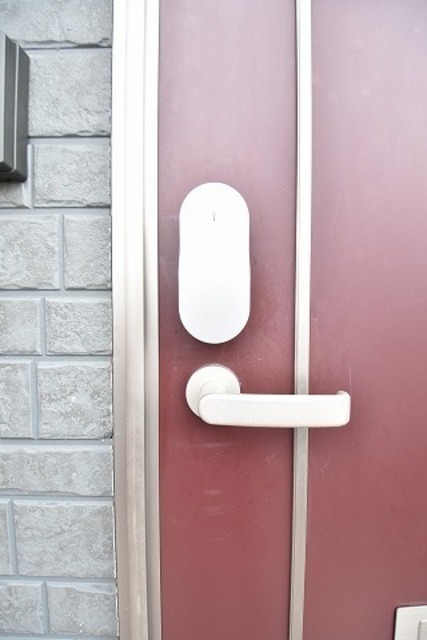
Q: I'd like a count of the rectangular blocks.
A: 15